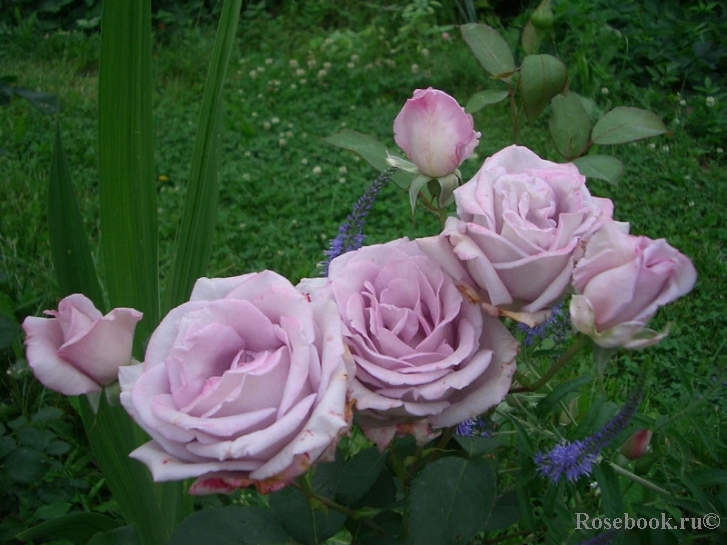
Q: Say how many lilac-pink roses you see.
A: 6